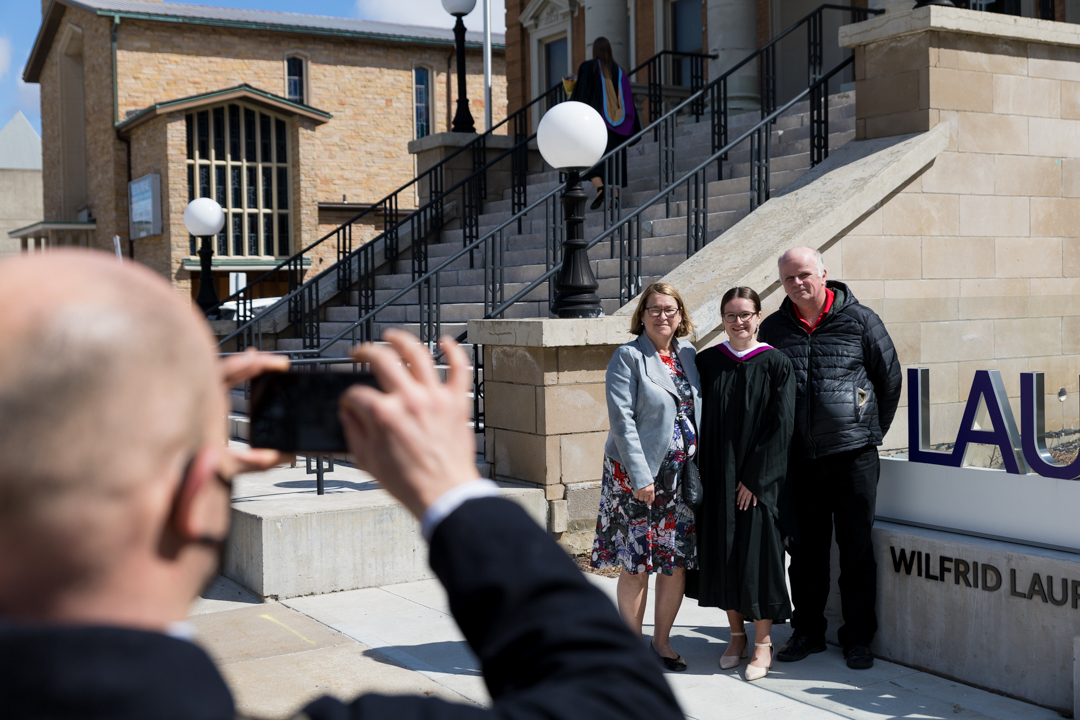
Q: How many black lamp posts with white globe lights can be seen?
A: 3